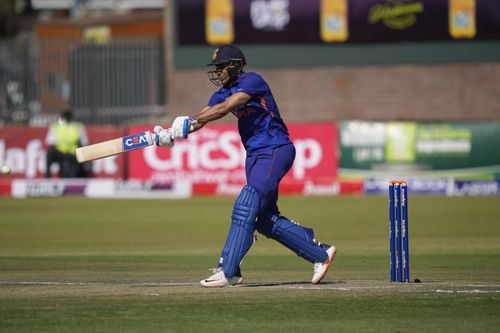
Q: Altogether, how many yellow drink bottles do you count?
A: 3